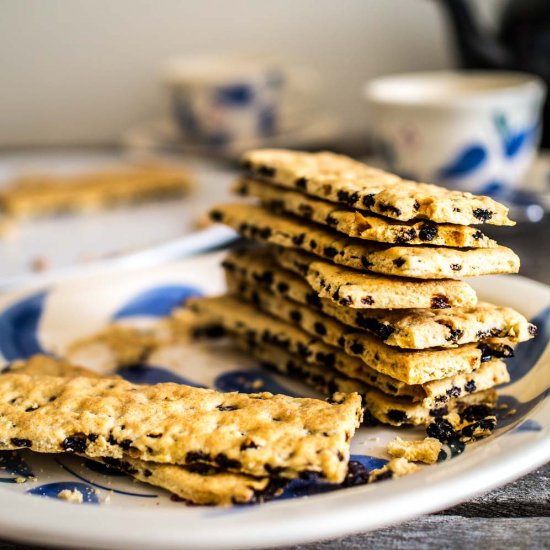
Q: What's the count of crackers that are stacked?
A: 8